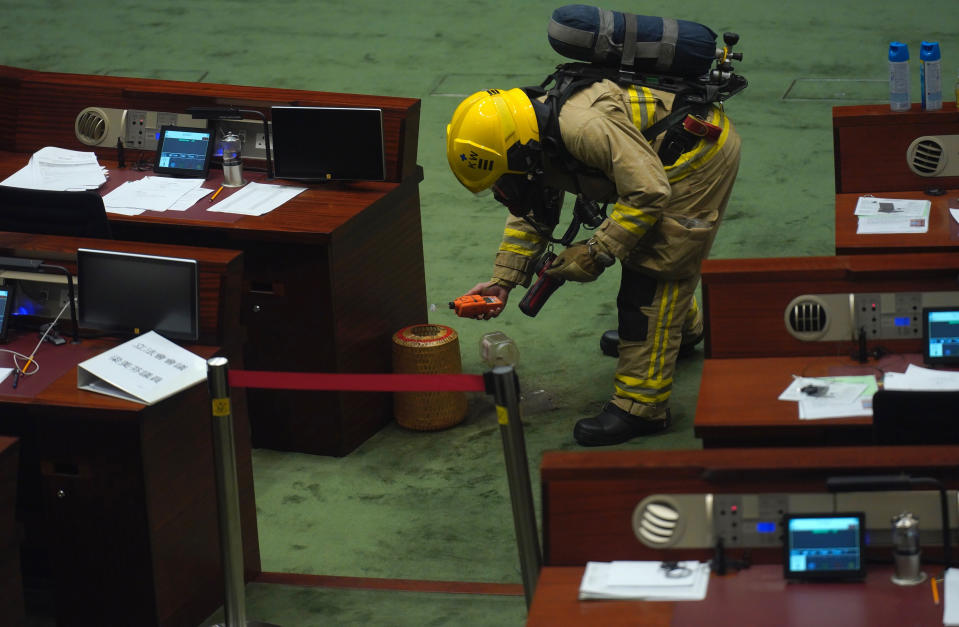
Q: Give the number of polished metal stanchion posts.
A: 2